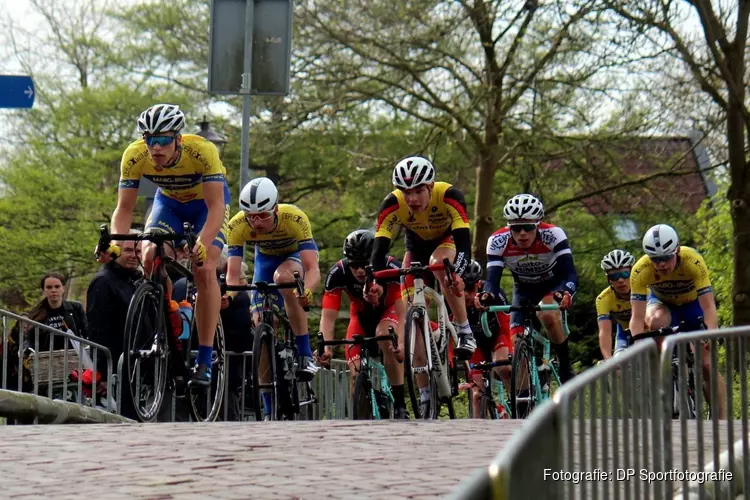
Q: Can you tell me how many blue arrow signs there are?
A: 1